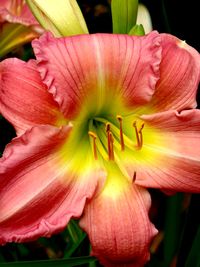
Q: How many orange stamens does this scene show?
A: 6